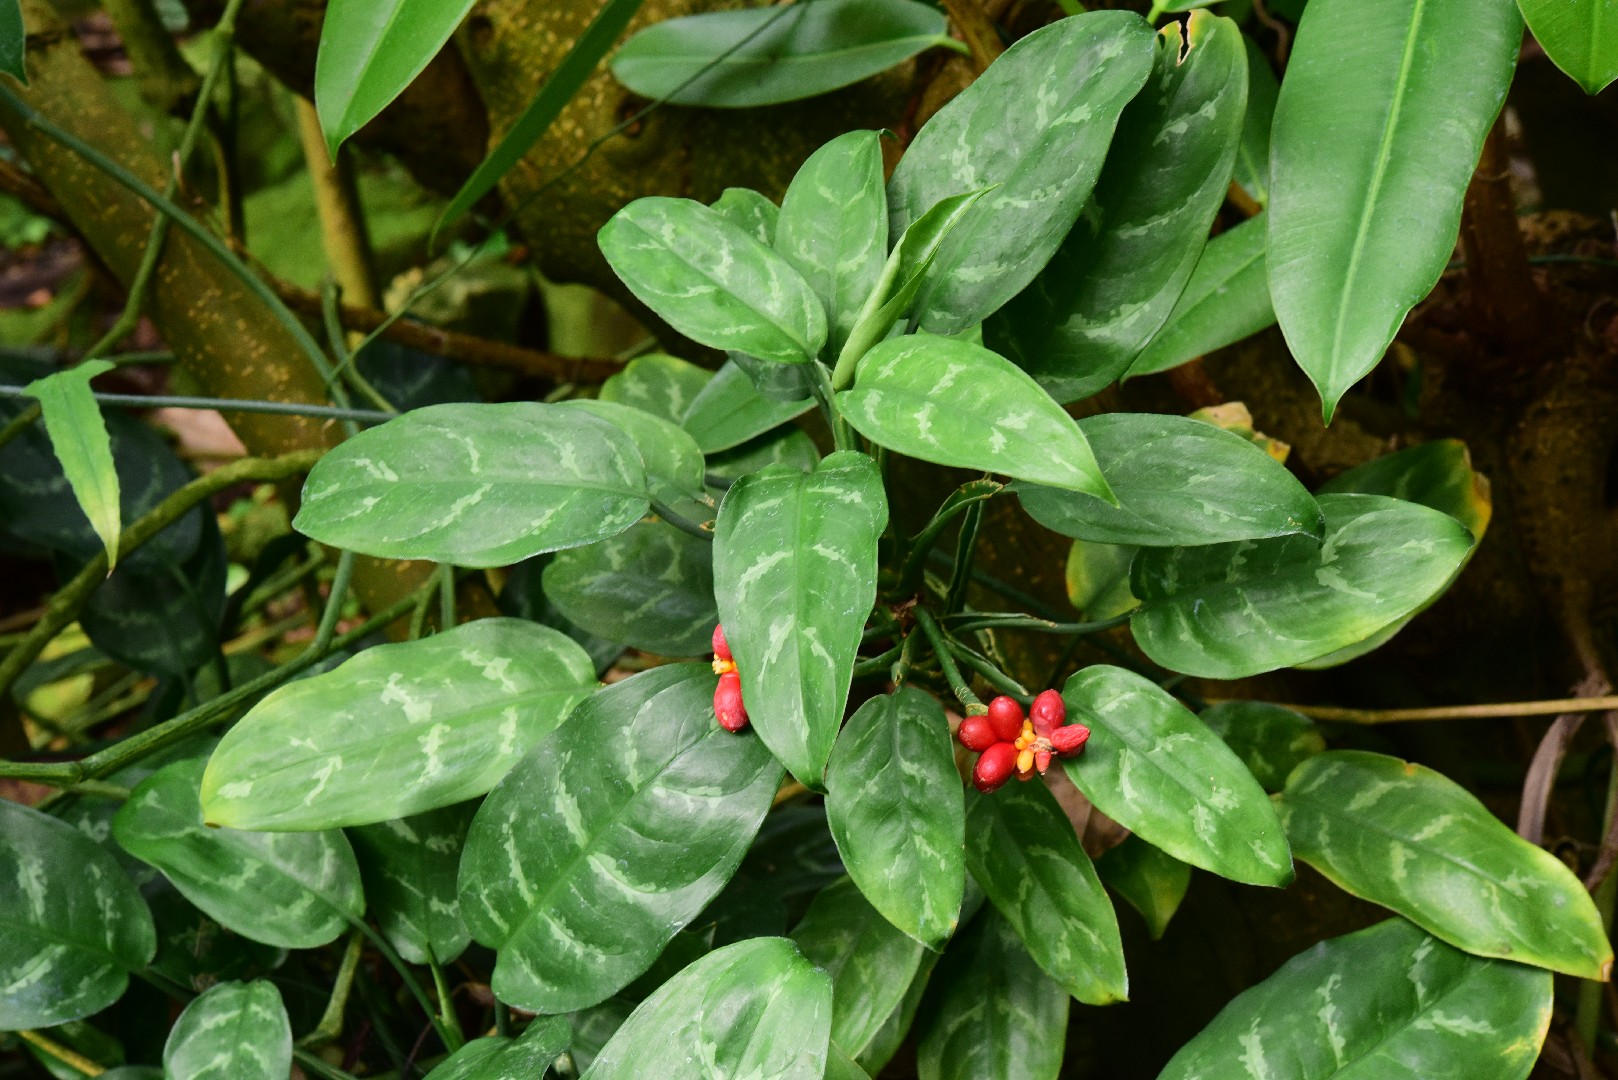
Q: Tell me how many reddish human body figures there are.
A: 0